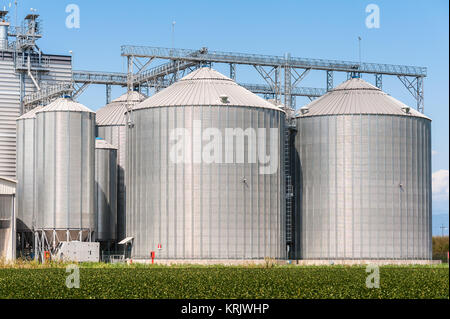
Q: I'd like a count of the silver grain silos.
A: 6